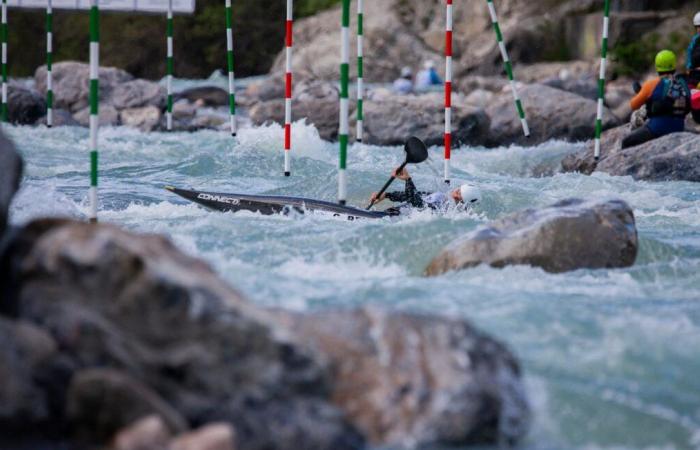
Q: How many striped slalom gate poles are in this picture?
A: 11